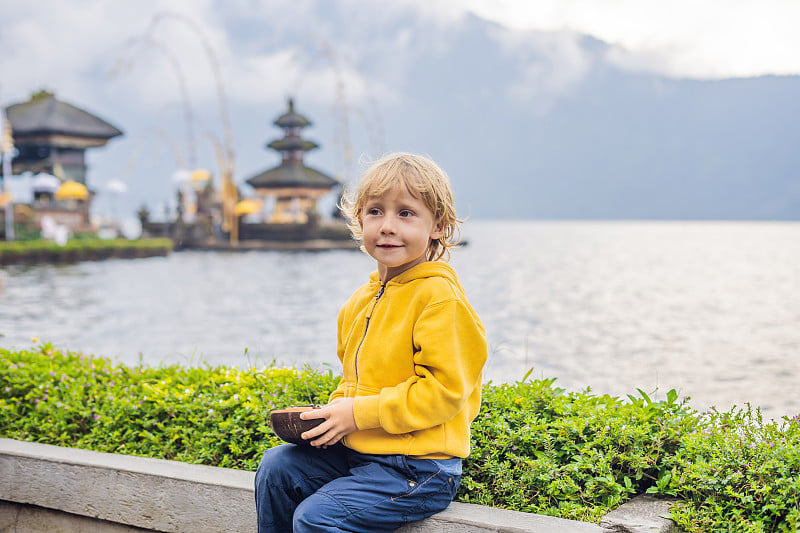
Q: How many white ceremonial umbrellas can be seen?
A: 3